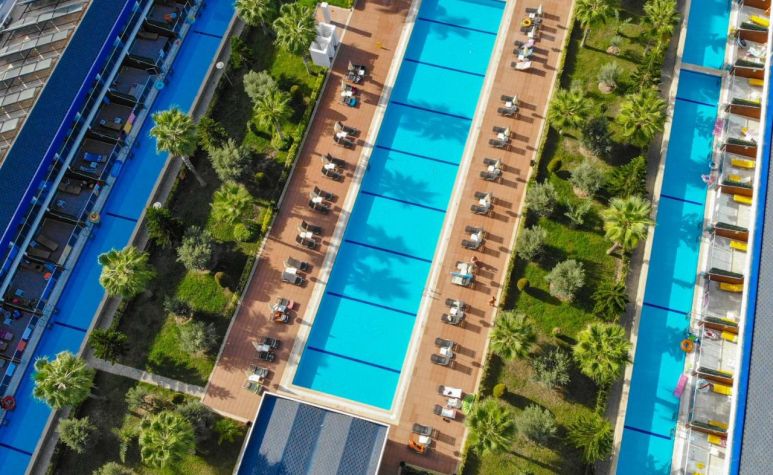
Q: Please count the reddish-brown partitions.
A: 11